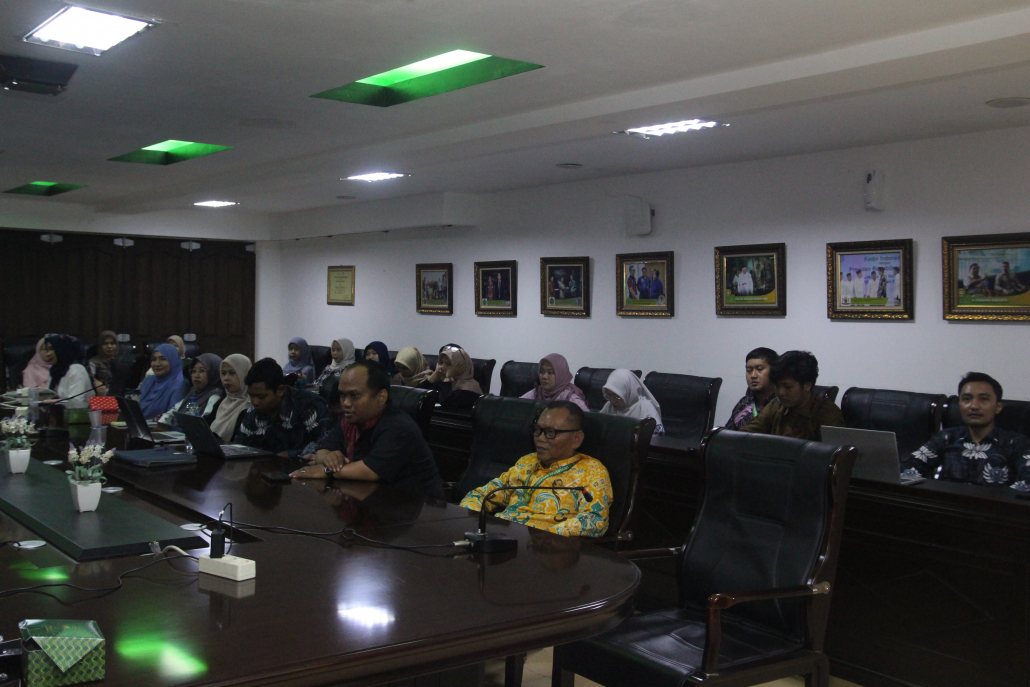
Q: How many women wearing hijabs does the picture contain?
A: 14